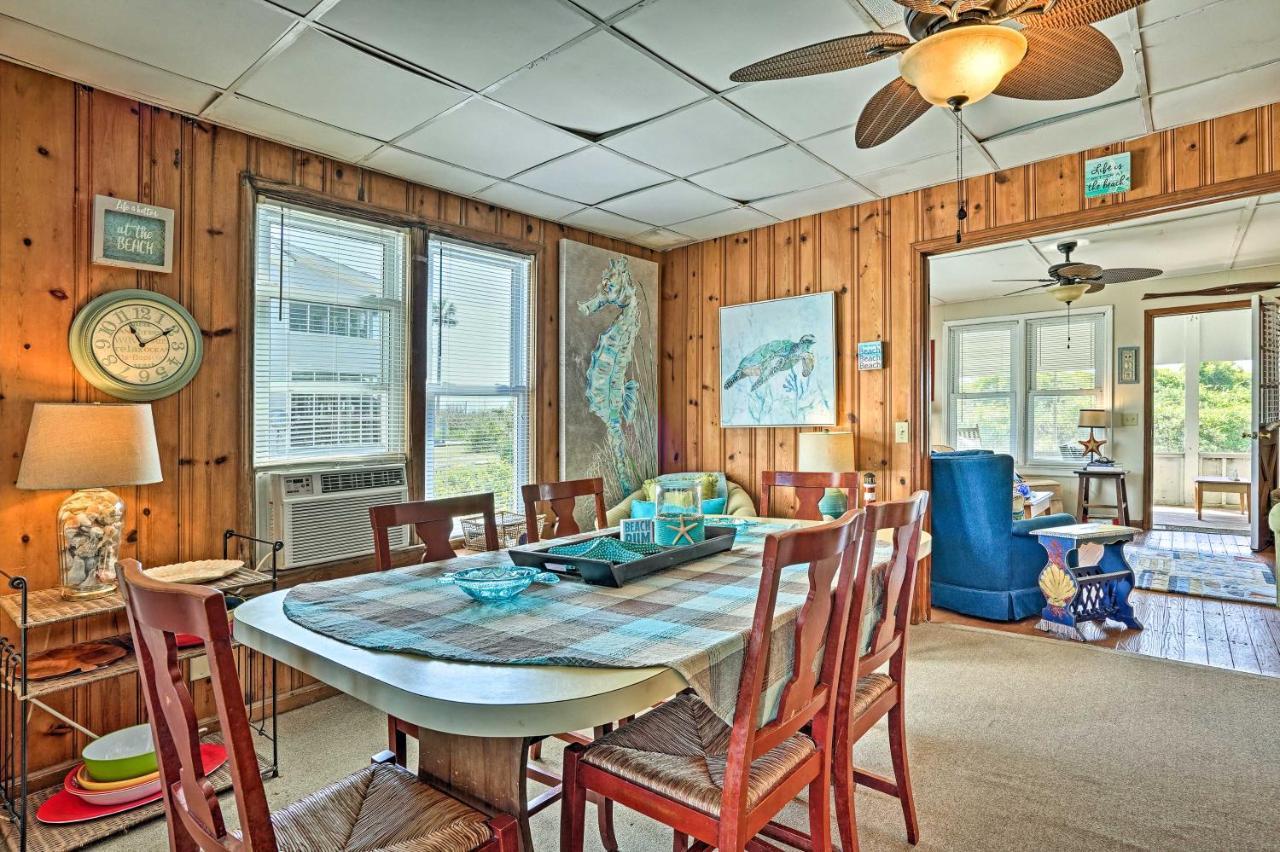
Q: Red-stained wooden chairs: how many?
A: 6